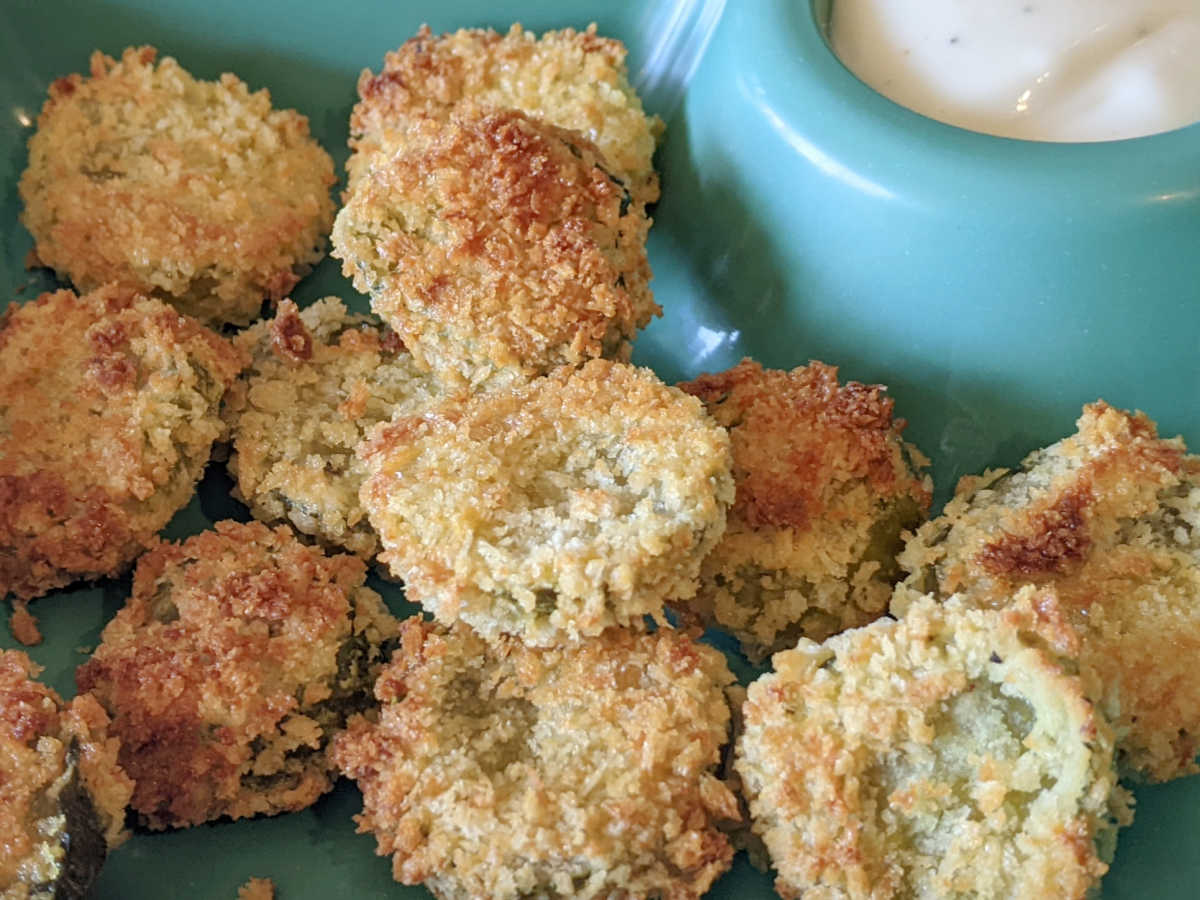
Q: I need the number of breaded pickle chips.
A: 12